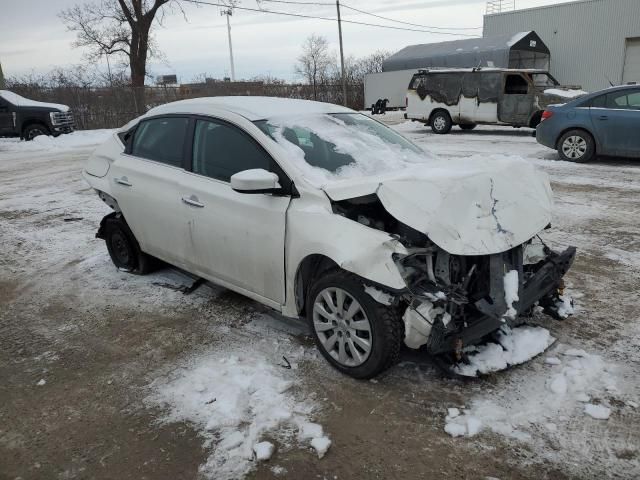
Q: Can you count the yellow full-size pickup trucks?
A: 0